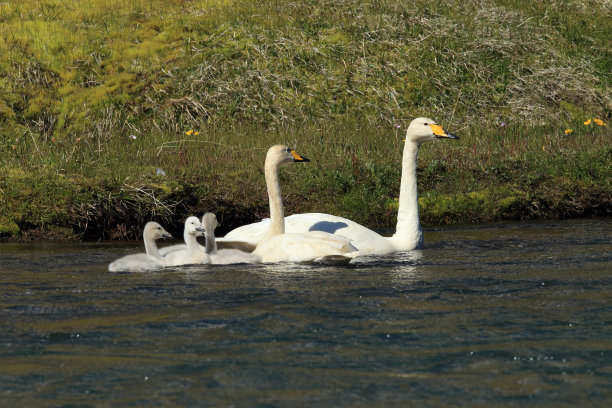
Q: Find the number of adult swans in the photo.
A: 2